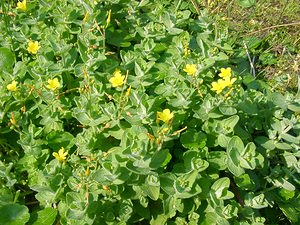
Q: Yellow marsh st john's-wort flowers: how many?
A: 11